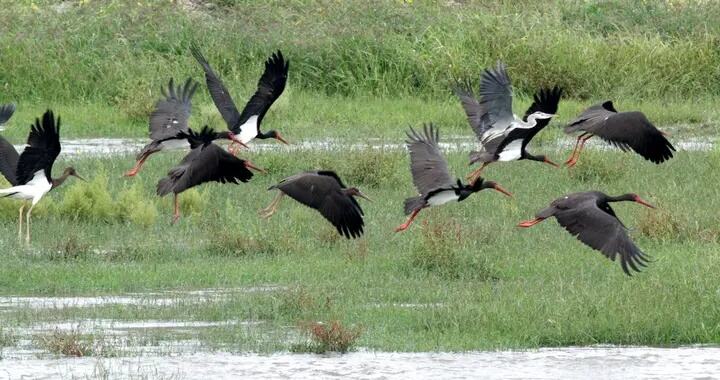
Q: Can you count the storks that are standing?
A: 1